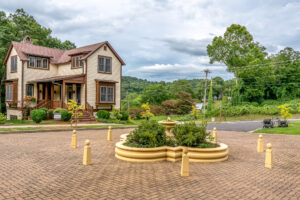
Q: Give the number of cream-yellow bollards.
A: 7